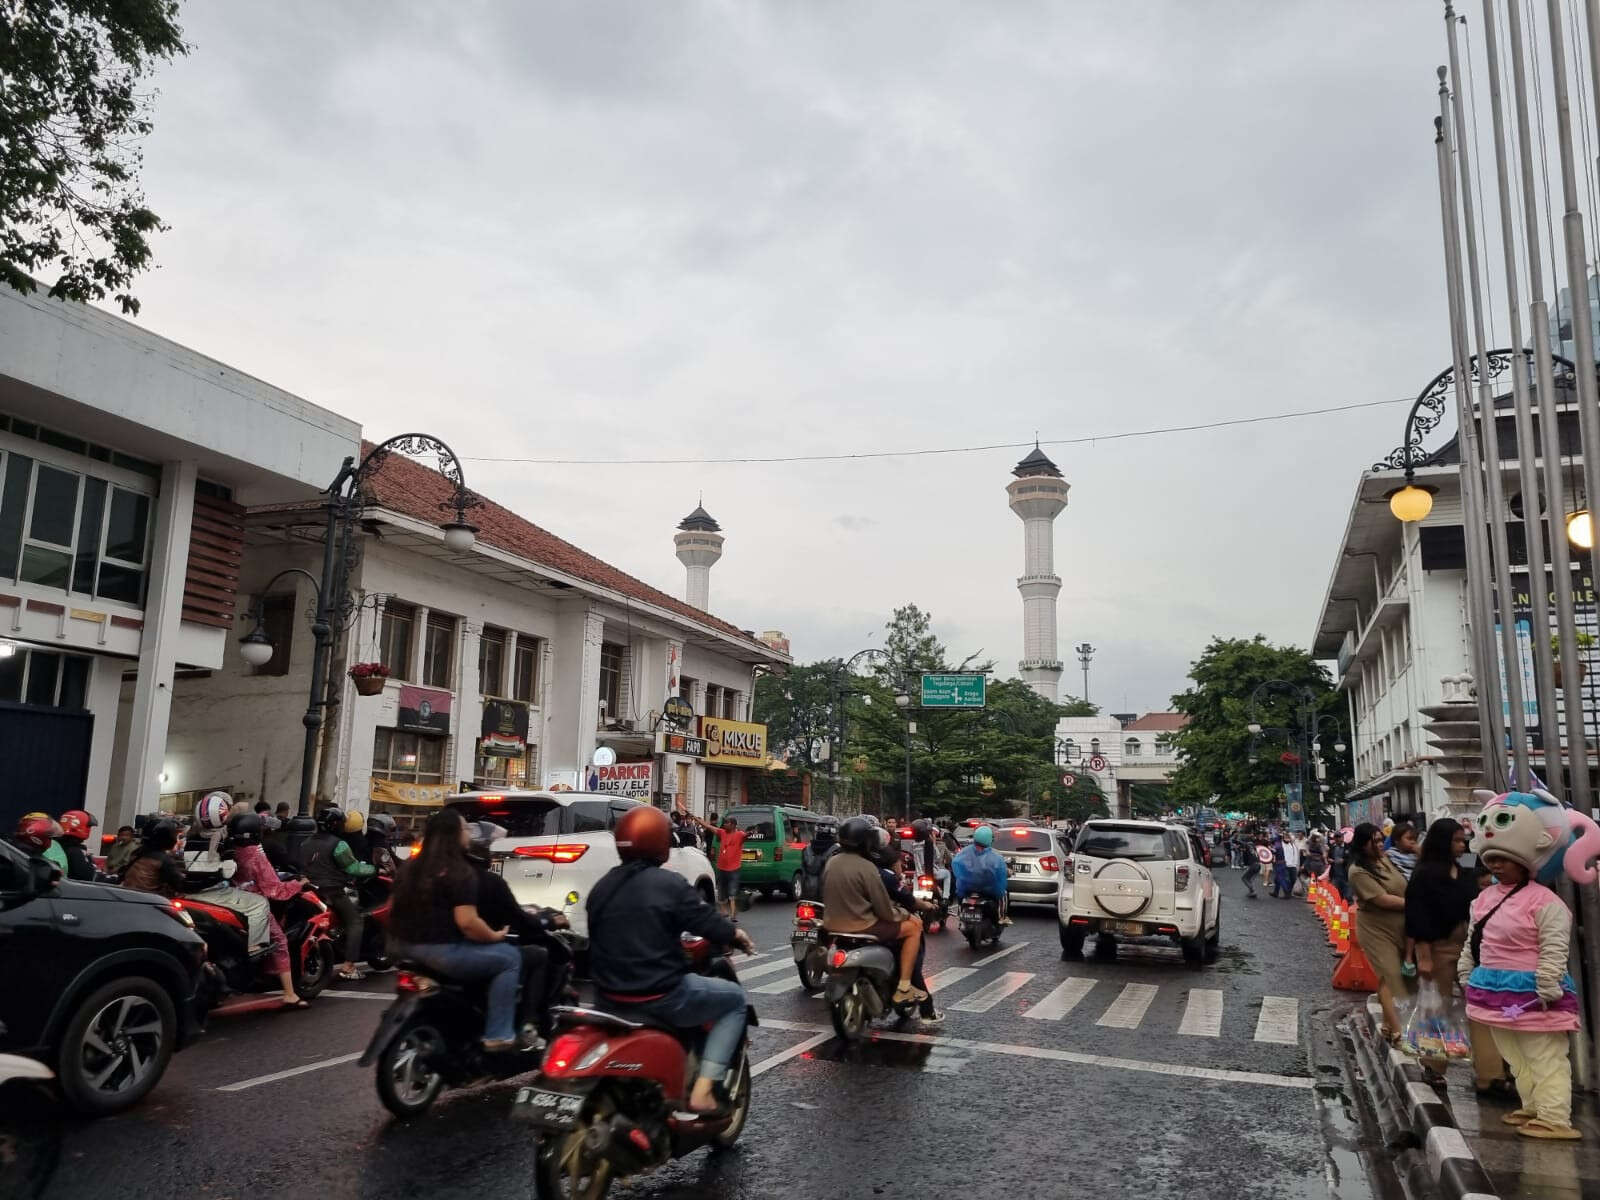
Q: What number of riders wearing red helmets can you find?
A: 3